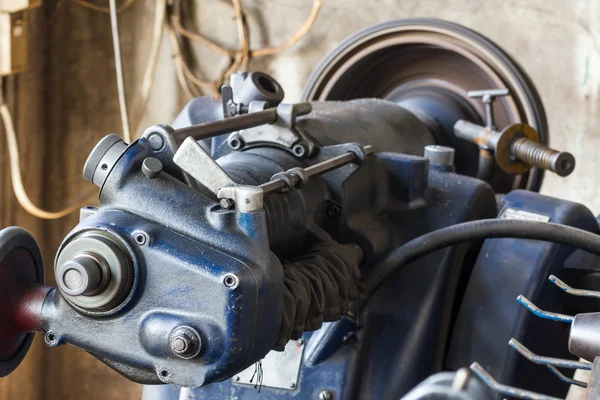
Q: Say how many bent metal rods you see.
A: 5